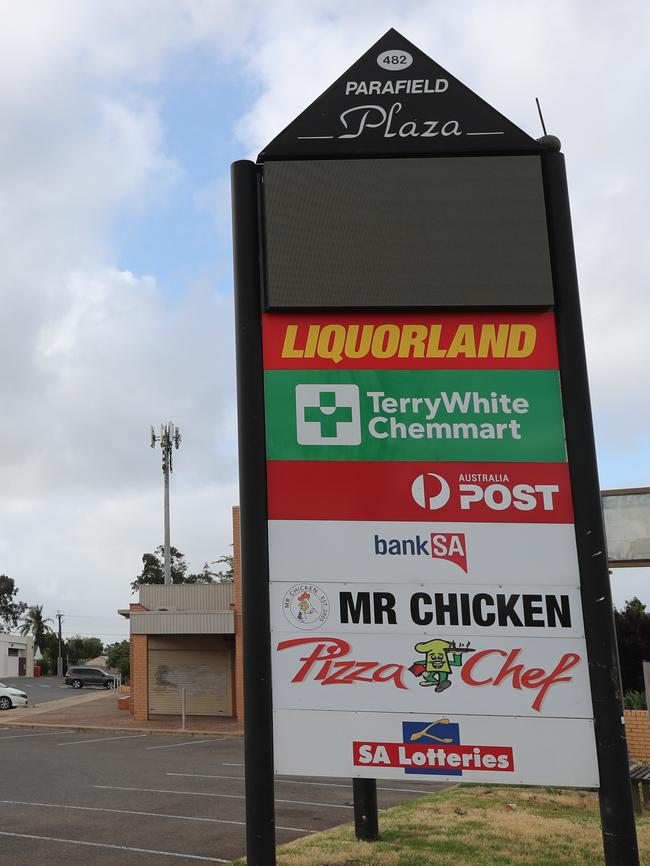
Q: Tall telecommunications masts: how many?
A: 1